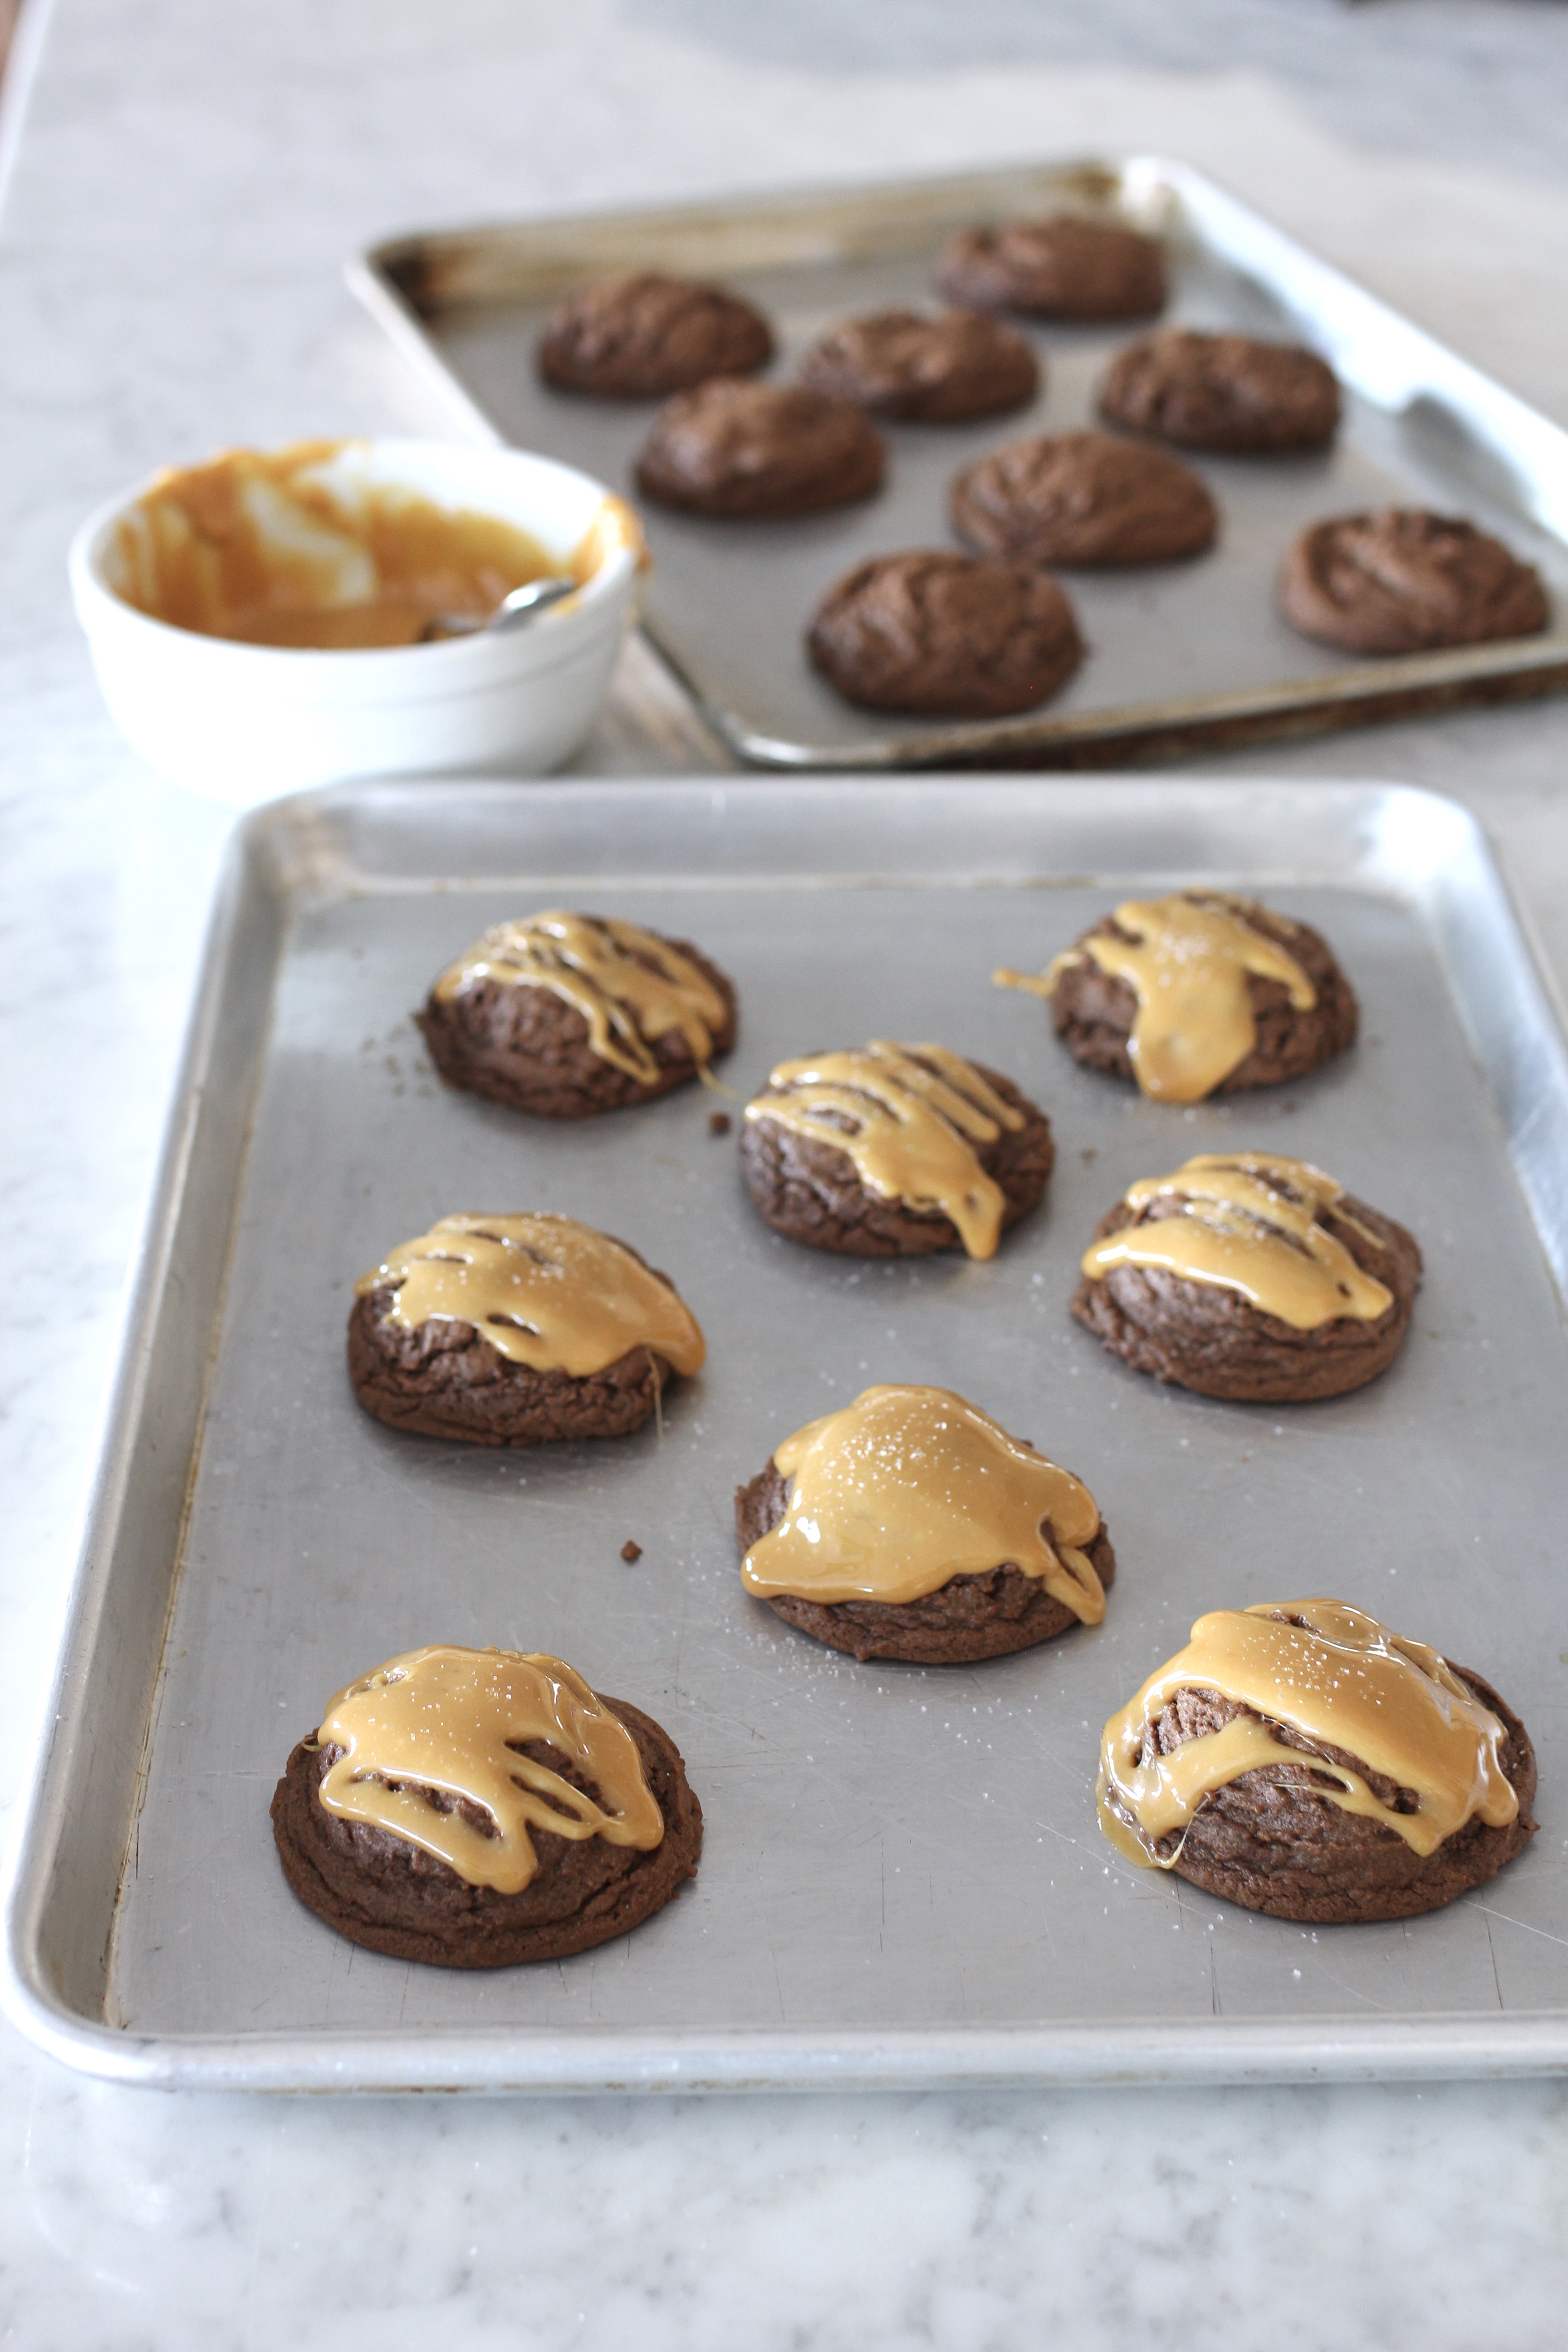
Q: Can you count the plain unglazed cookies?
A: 8